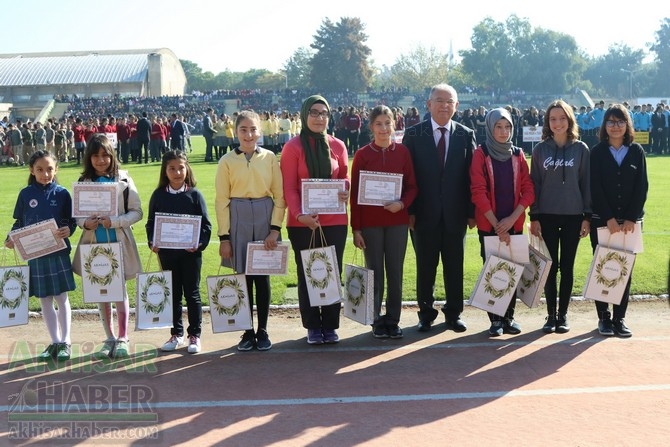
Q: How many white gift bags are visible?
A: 9